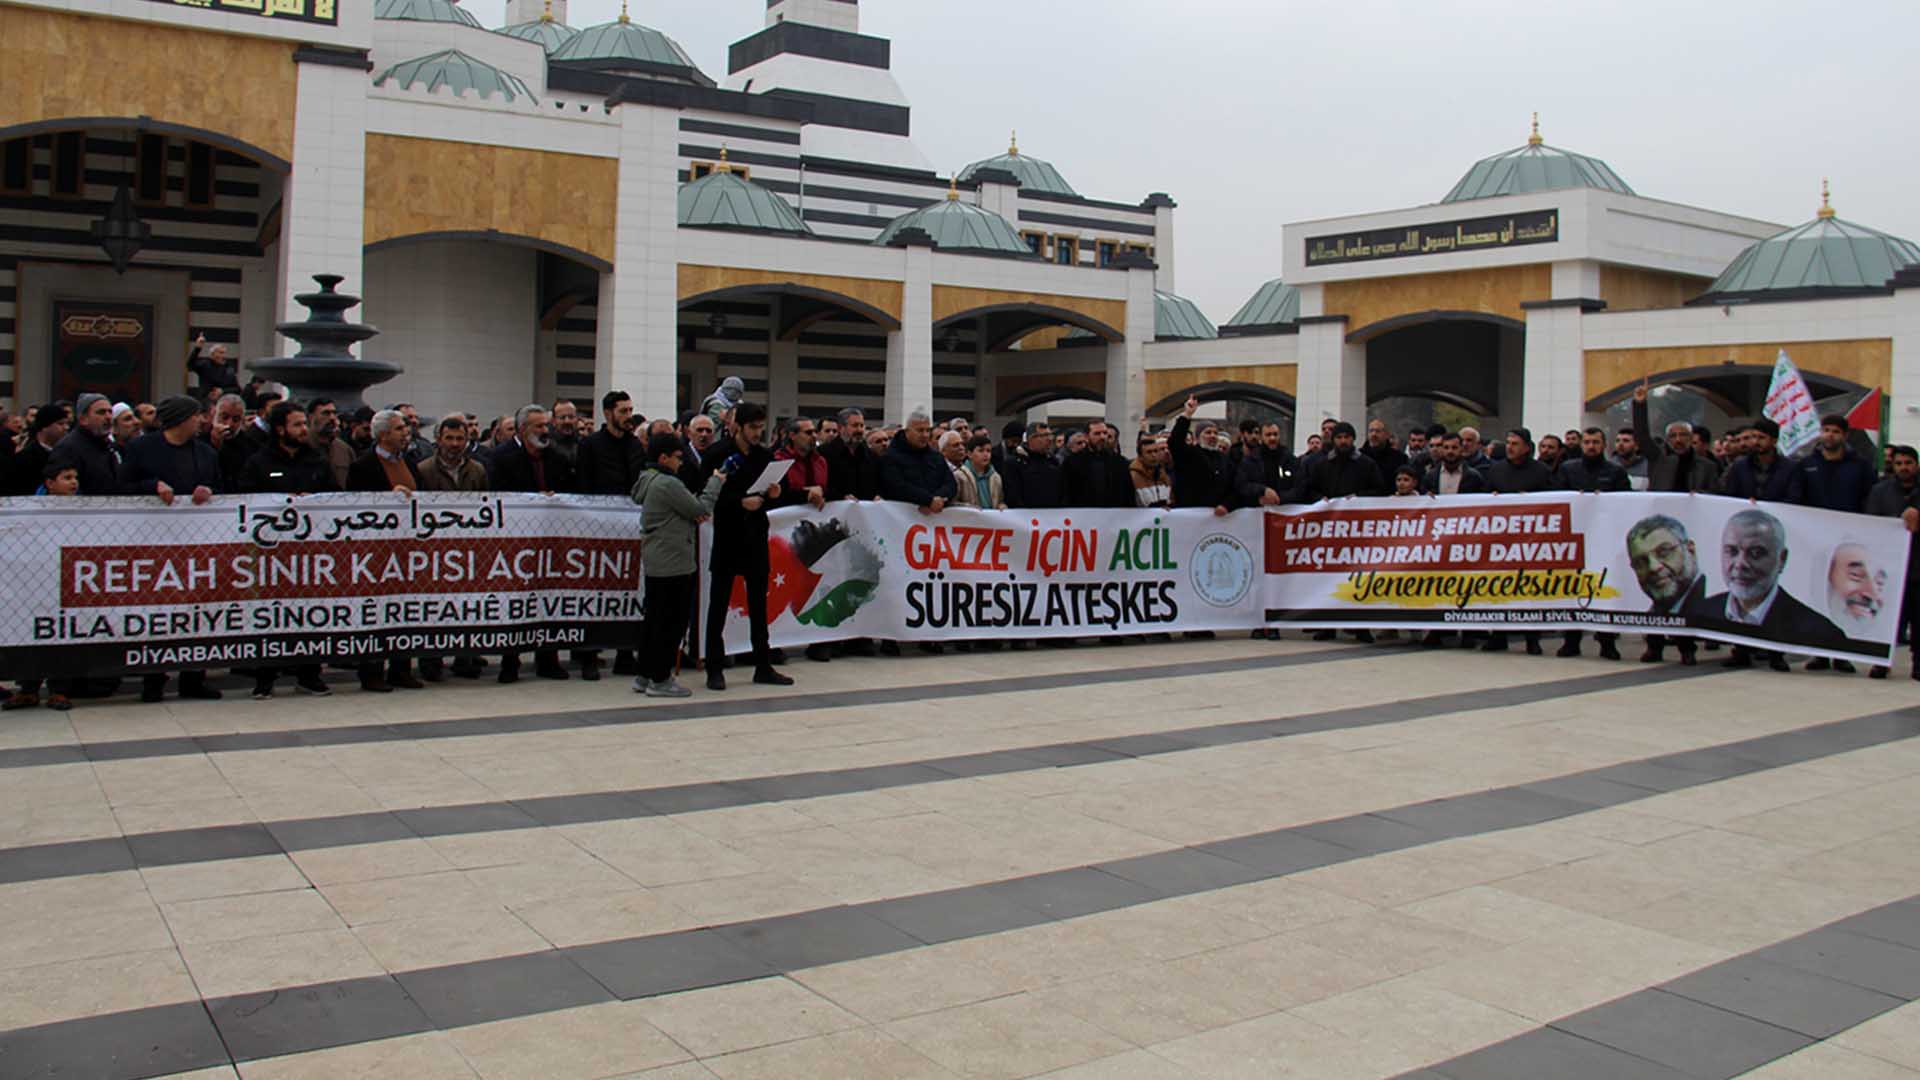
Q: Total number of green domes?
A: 11